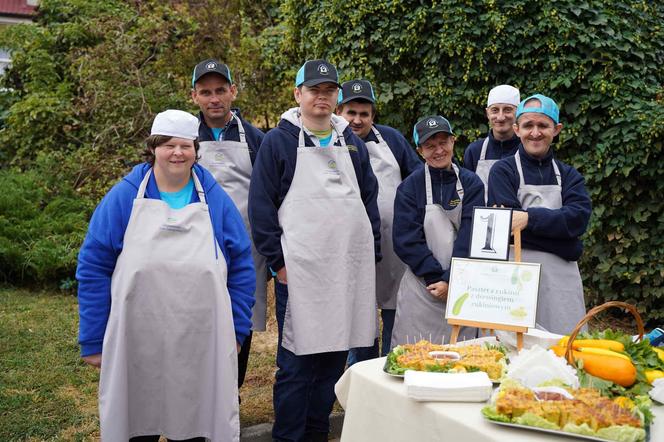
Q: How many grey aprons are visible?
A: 7